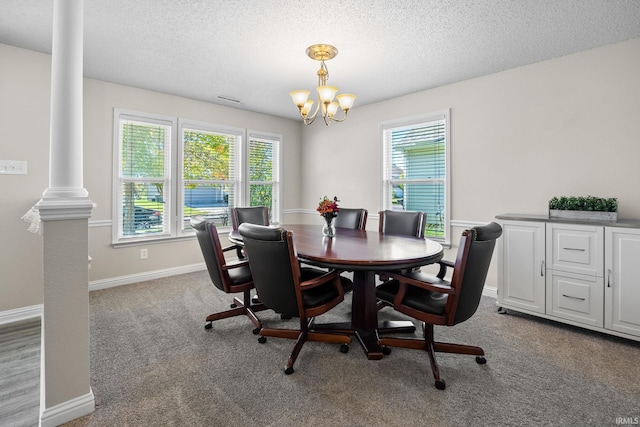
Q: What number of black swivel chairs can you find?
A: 6